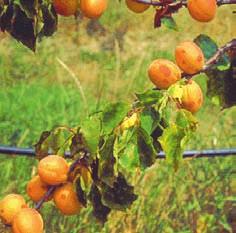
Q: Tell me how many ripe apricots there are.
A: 12